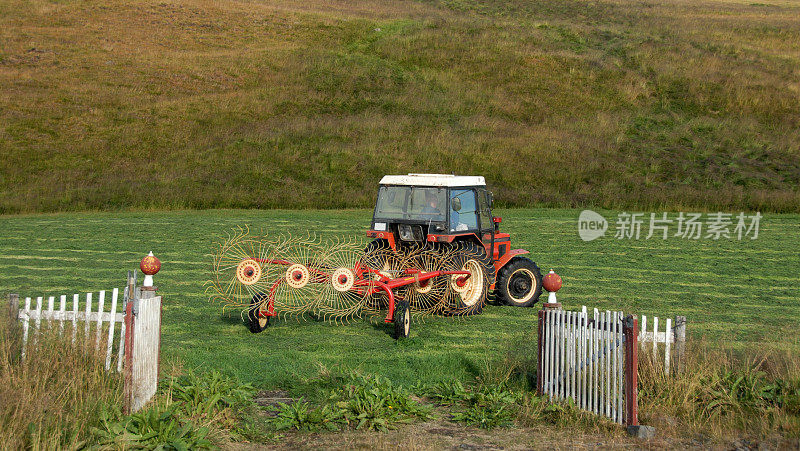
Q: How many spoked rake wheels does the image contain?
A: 6